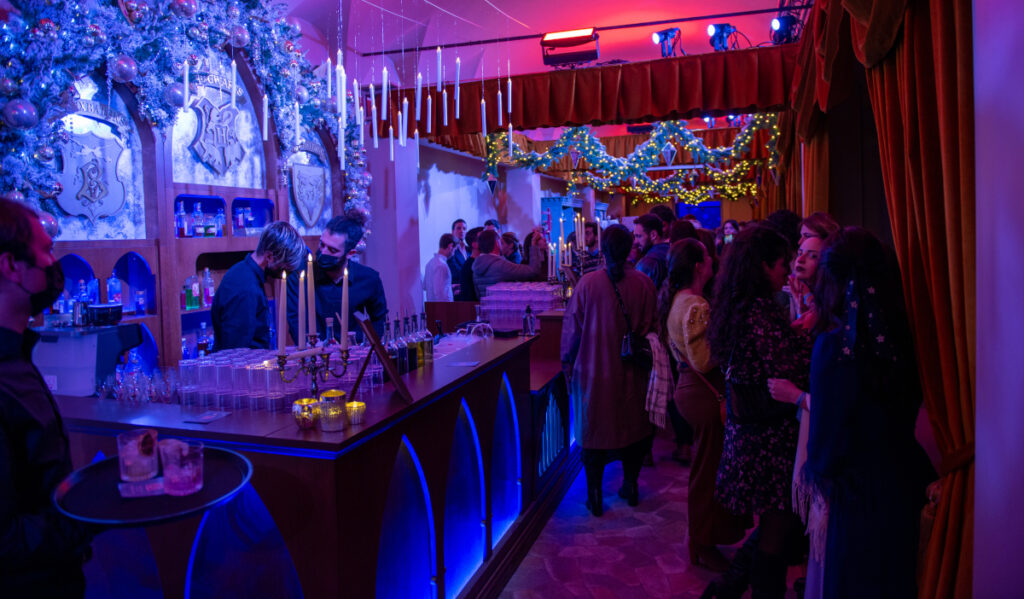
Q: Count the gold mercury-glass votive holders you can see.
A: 3